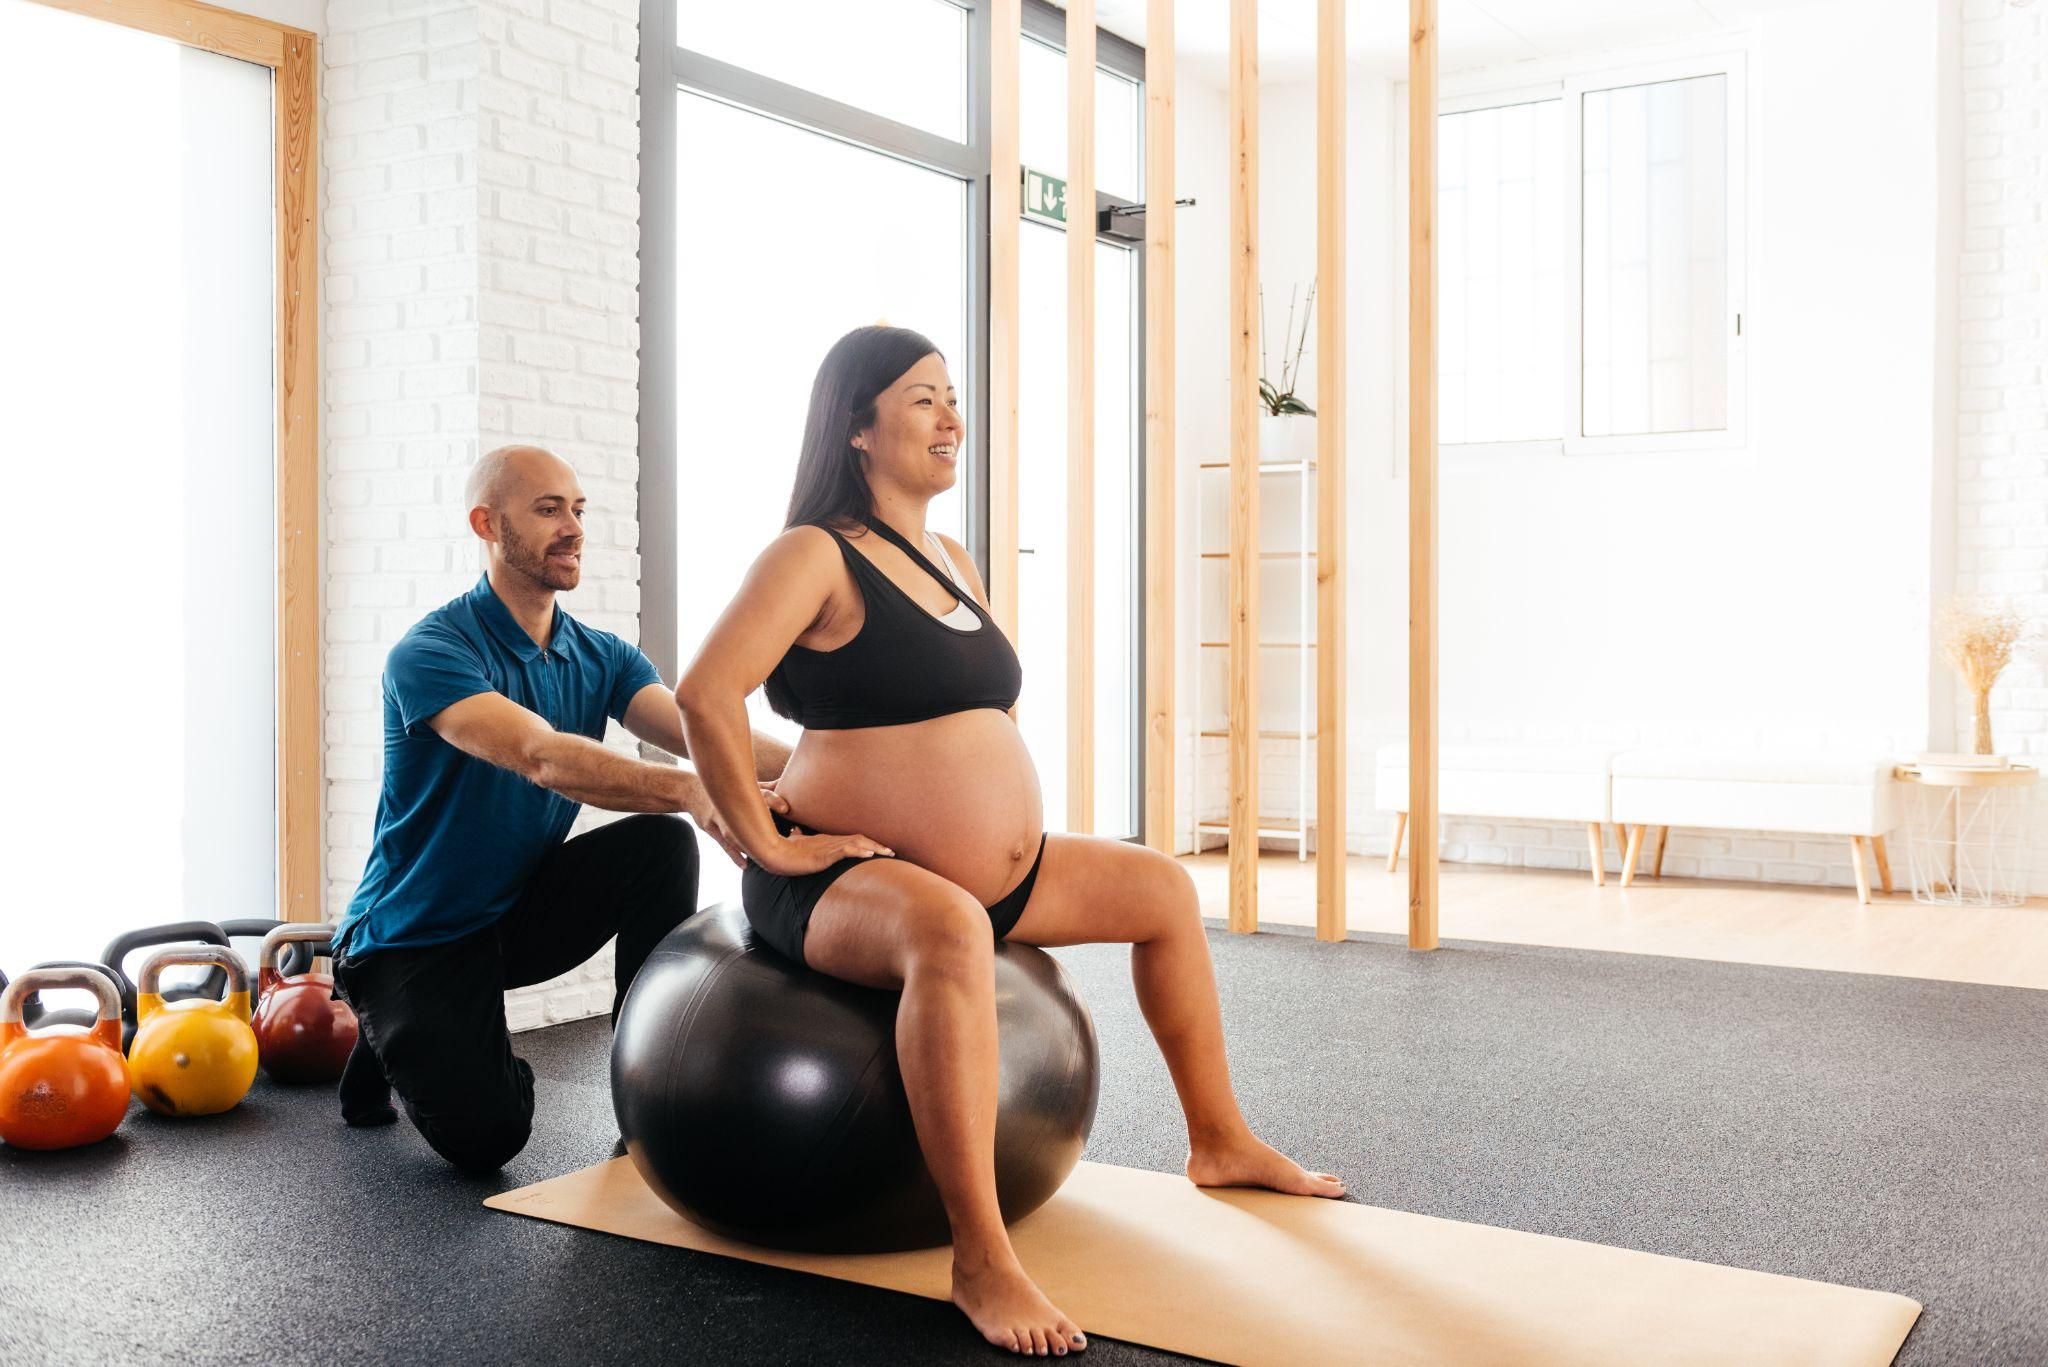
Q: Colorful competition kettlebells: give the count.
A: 3